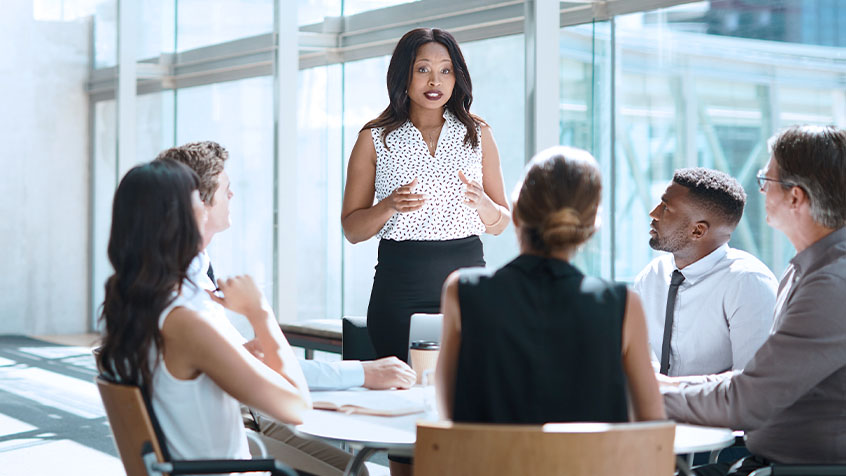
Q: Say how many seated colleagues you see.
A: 5